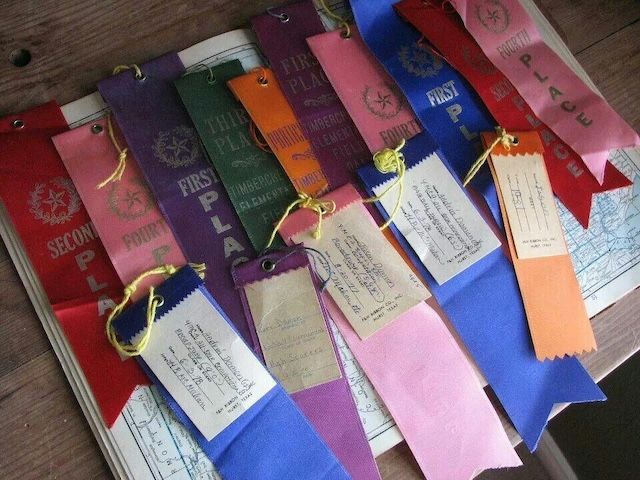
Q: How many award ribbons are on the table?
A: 15